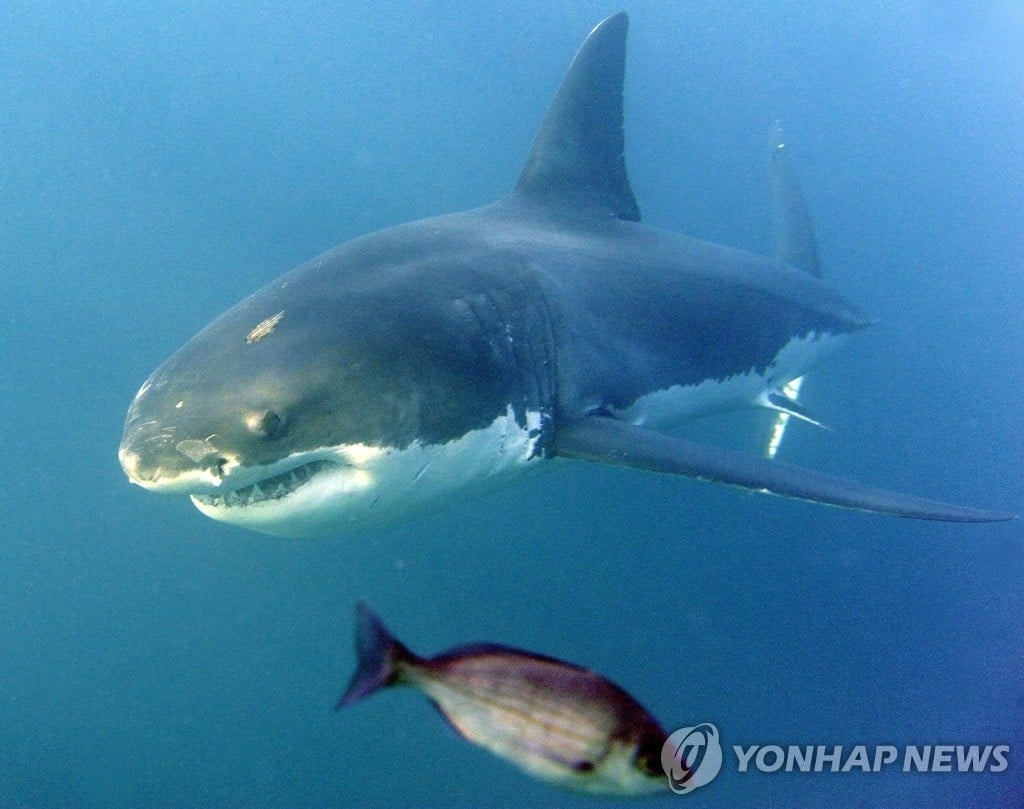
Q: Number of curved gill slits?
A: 5